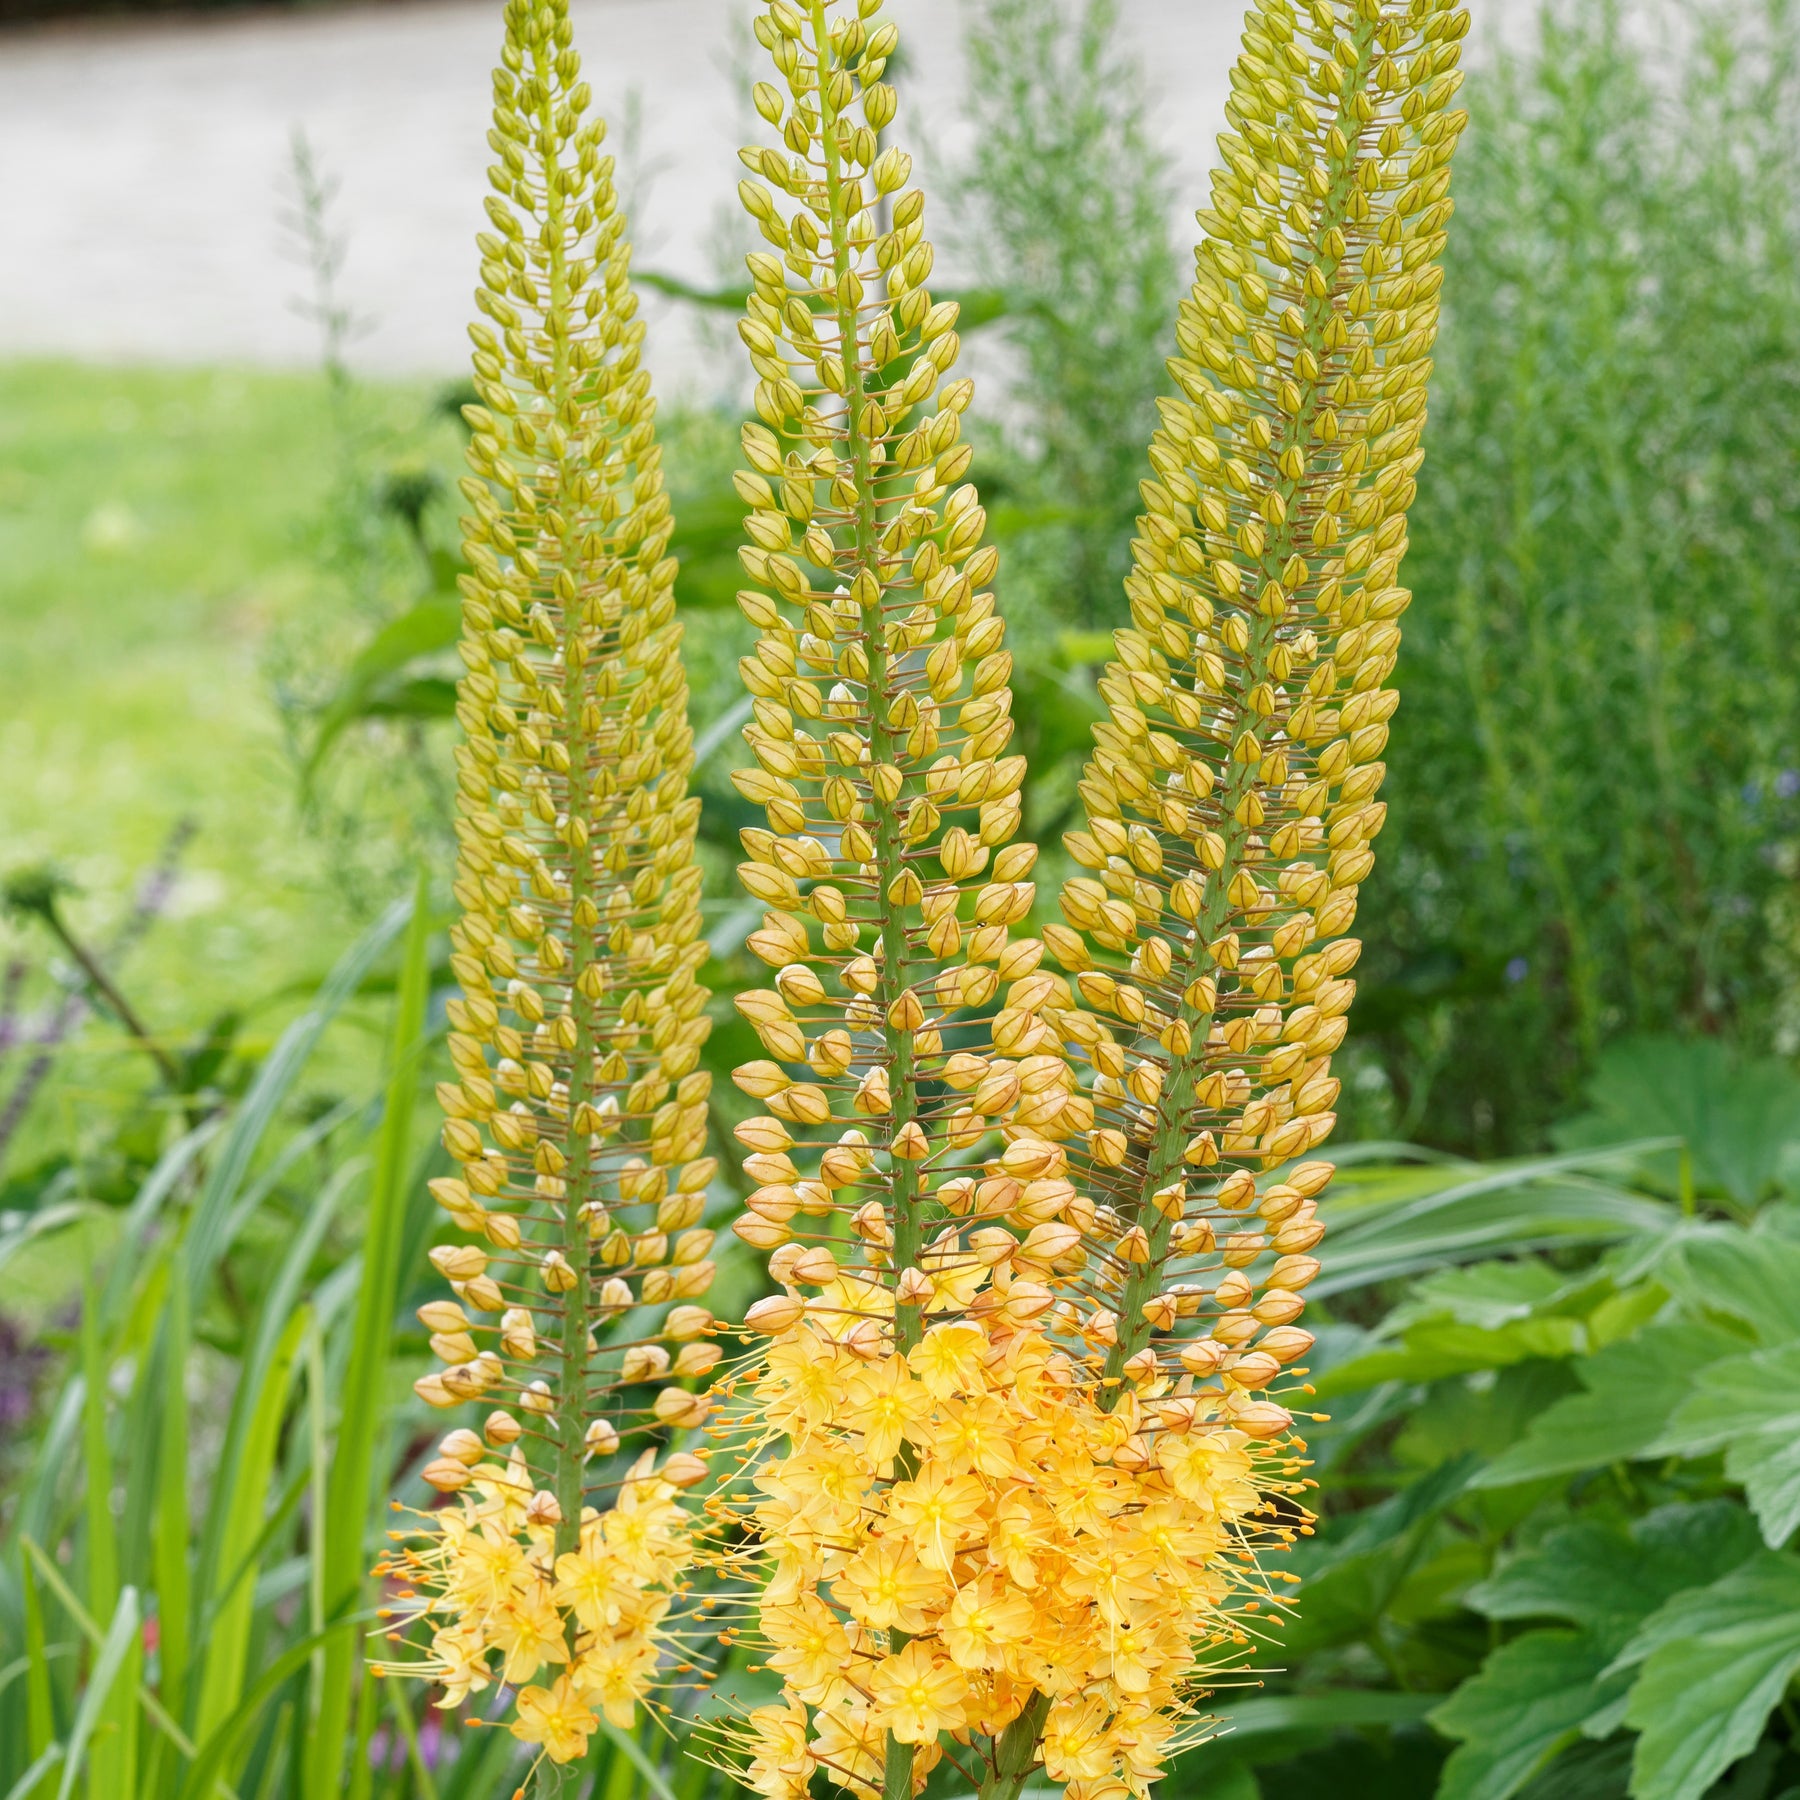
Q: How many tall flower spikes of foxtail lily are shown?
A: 3